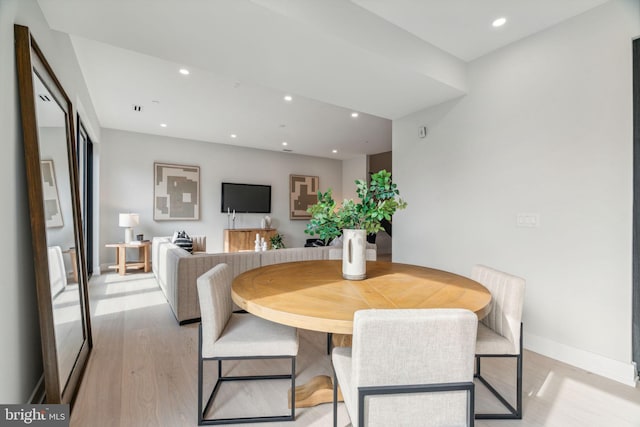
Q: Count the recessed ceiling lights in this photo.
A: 8